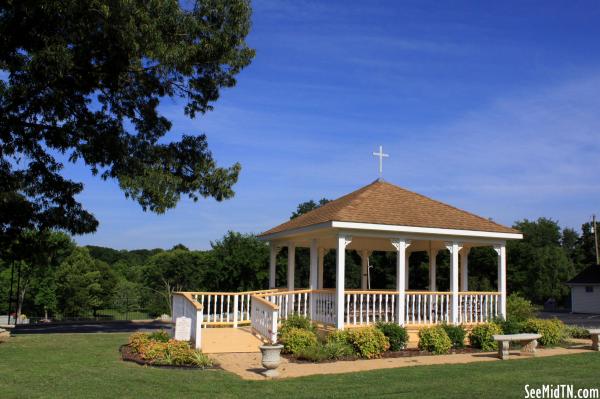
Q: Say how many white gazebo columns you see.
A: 12